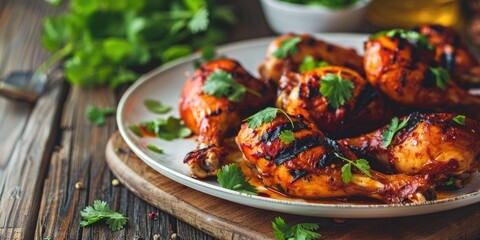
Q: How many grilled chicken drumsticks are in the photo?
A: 7